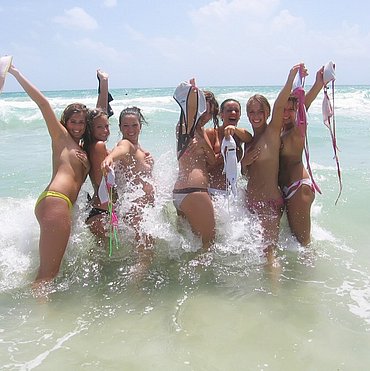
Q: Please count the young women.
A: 7